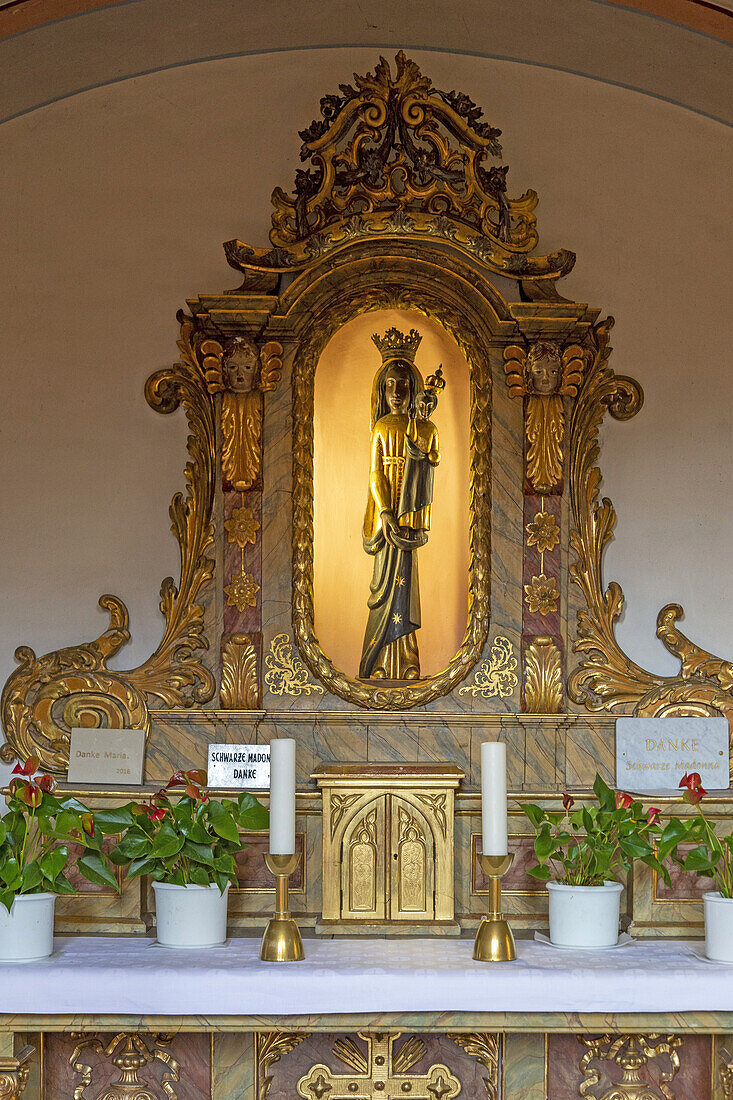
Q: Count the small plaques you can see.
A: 3